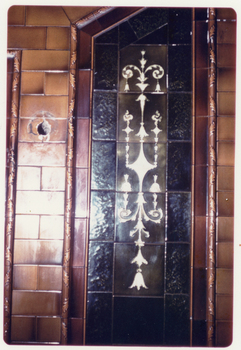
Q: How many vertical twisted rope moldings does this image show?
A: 3